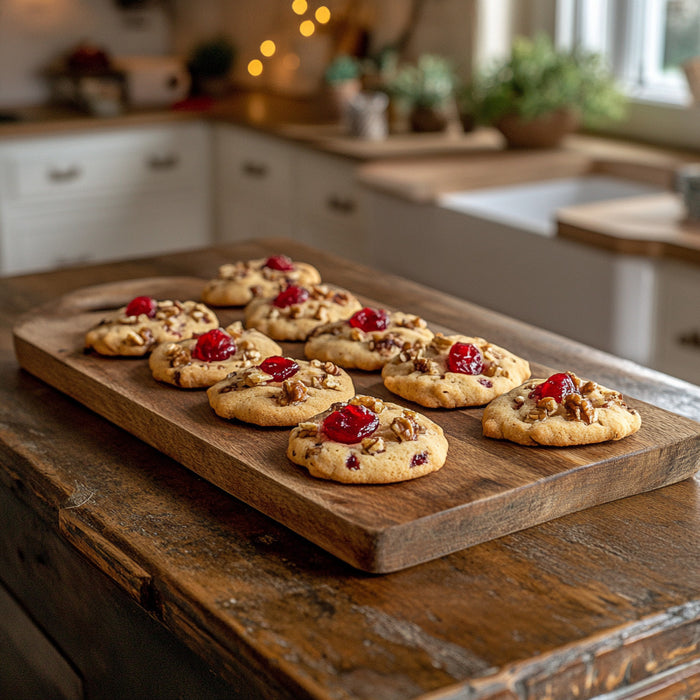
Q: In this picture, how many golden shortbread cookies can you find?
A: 9